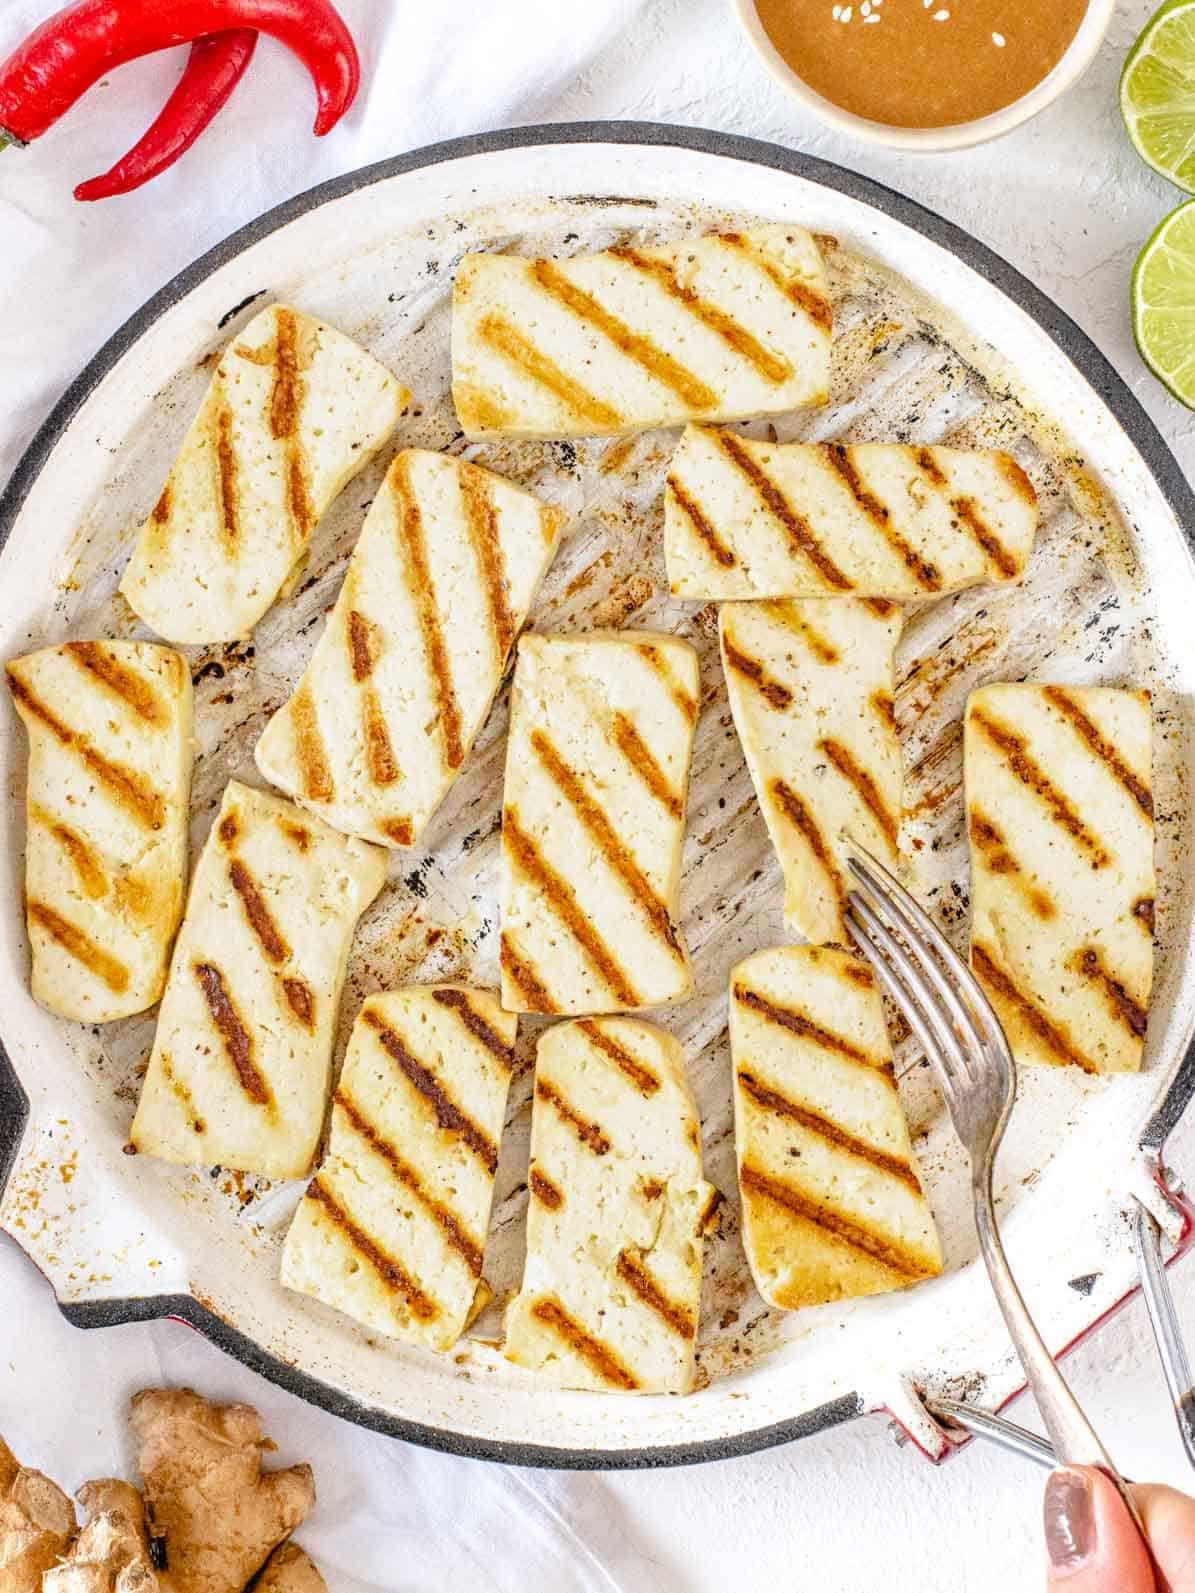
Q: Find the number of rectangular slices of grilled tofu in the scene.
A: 12